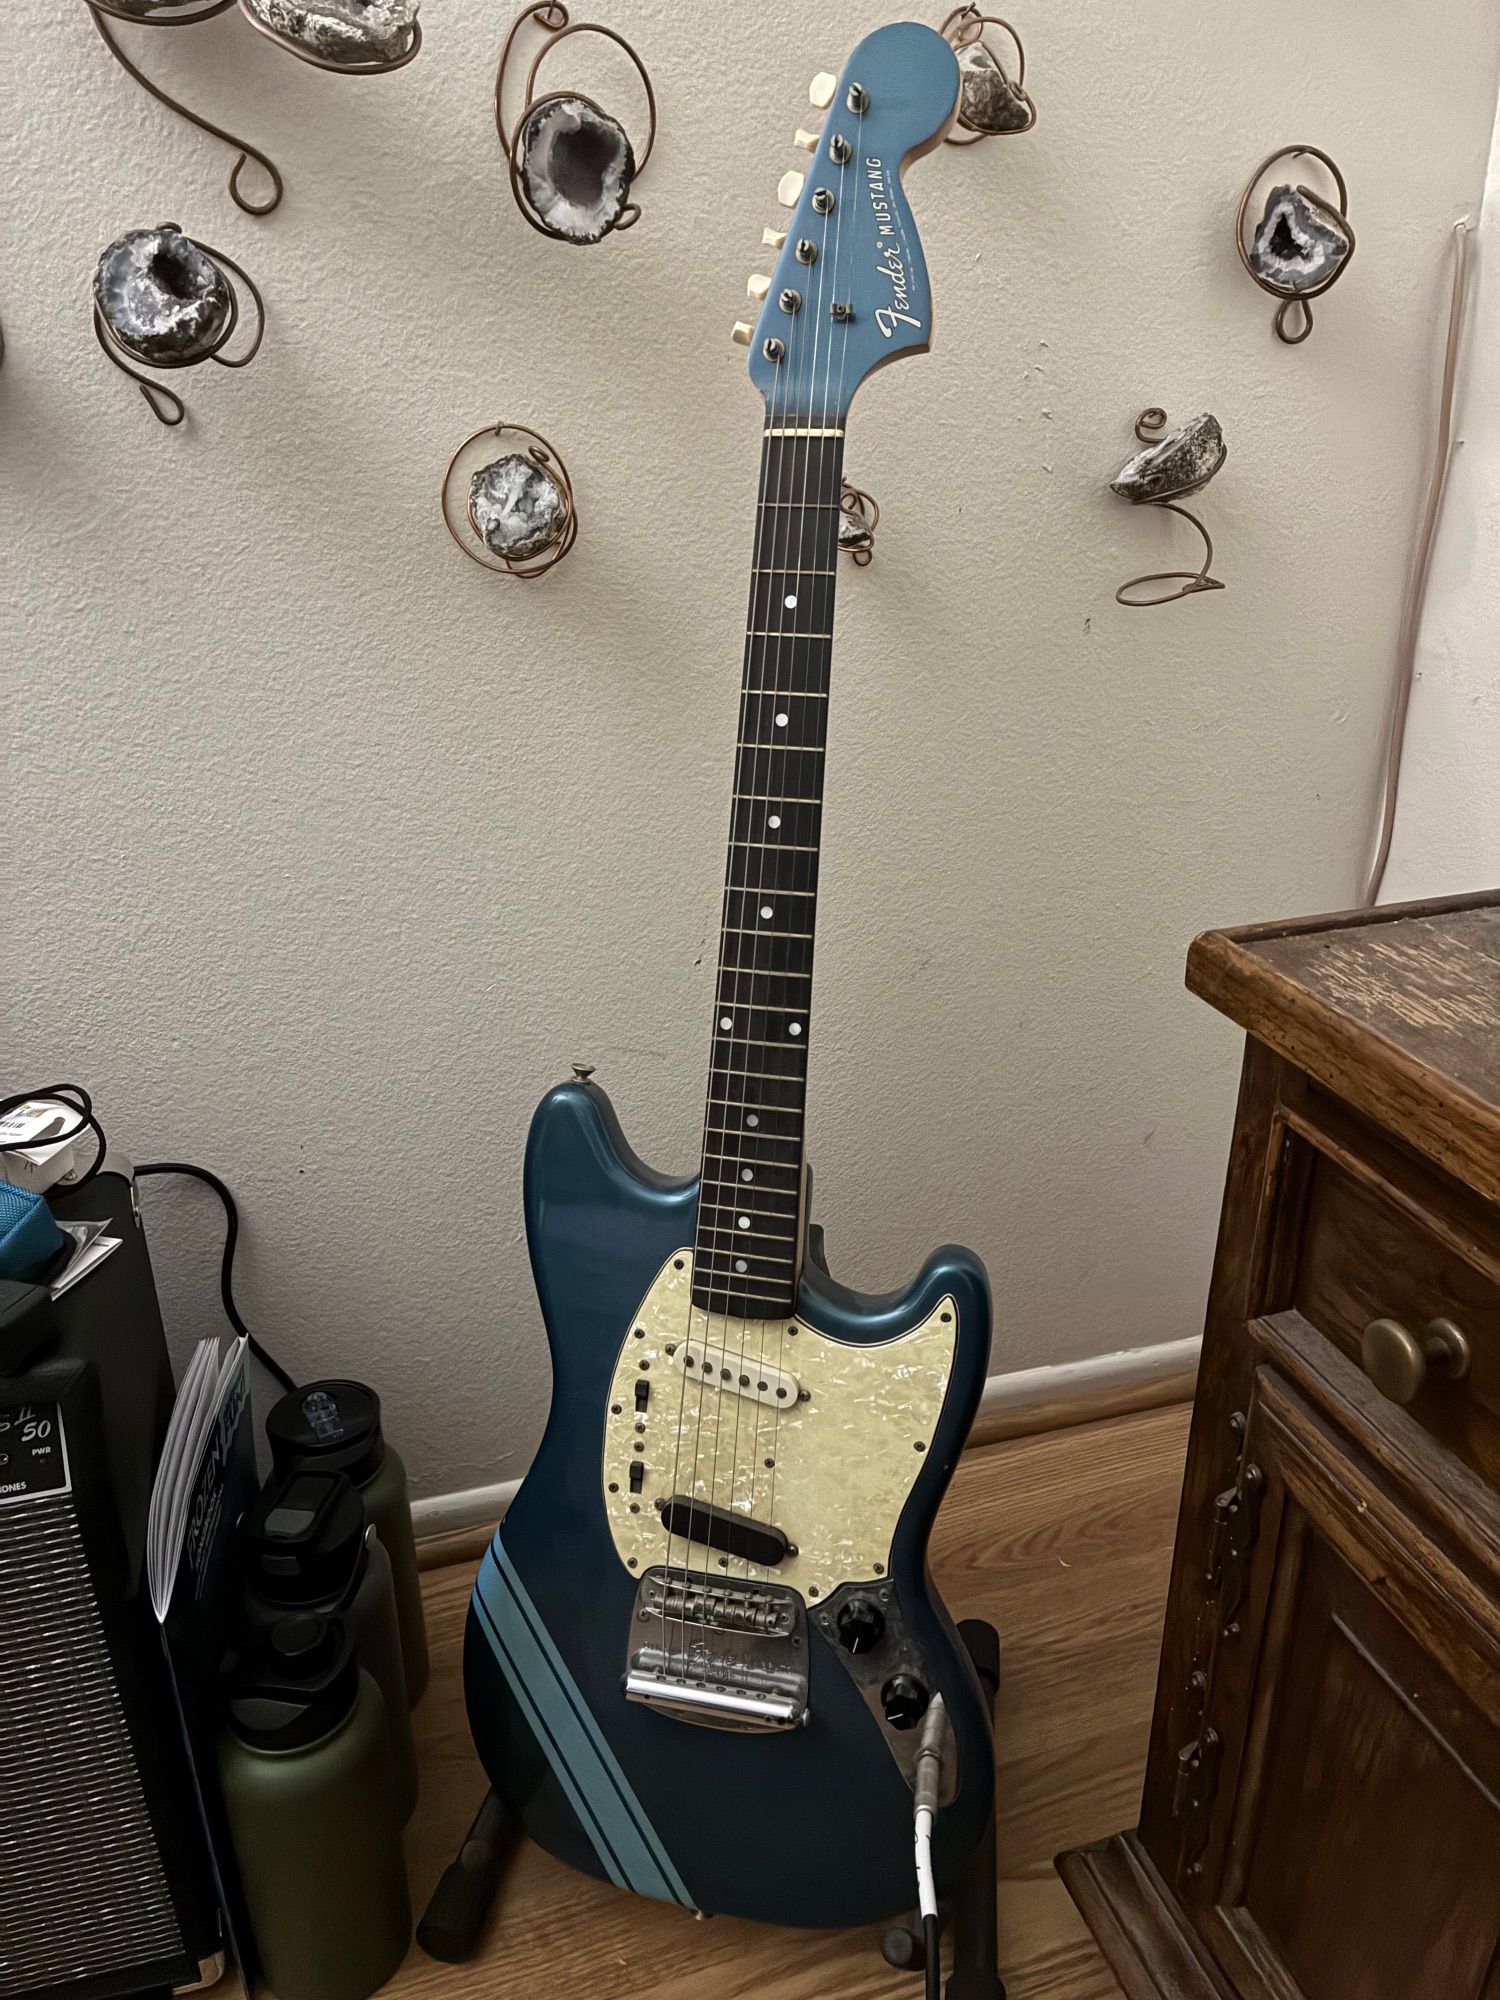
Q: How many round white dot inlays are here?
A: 10